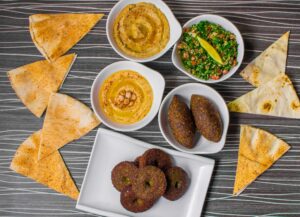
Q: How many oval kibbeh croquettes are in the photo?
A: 2